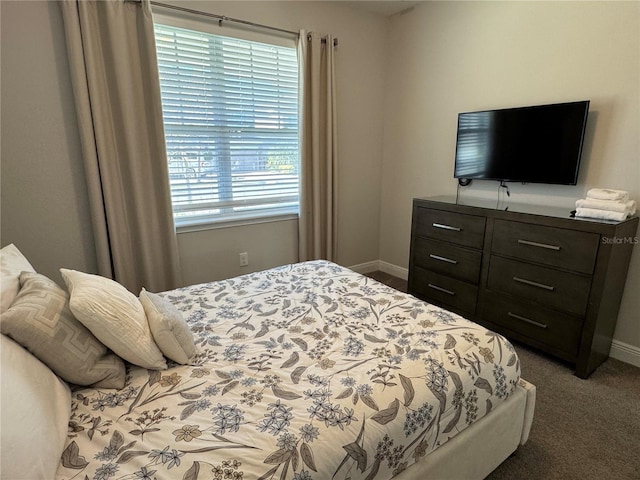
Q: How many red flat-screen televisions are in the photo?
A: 0